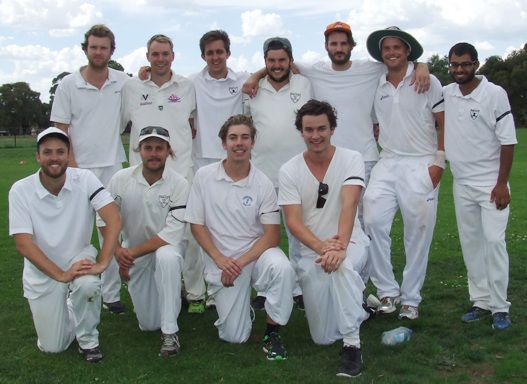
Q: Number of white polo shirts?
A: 9